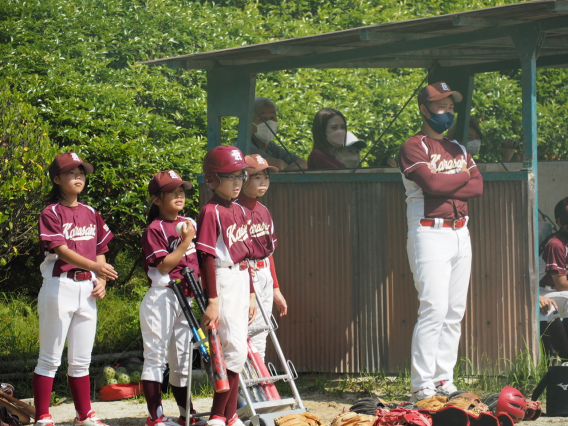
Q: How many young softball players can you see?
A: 4